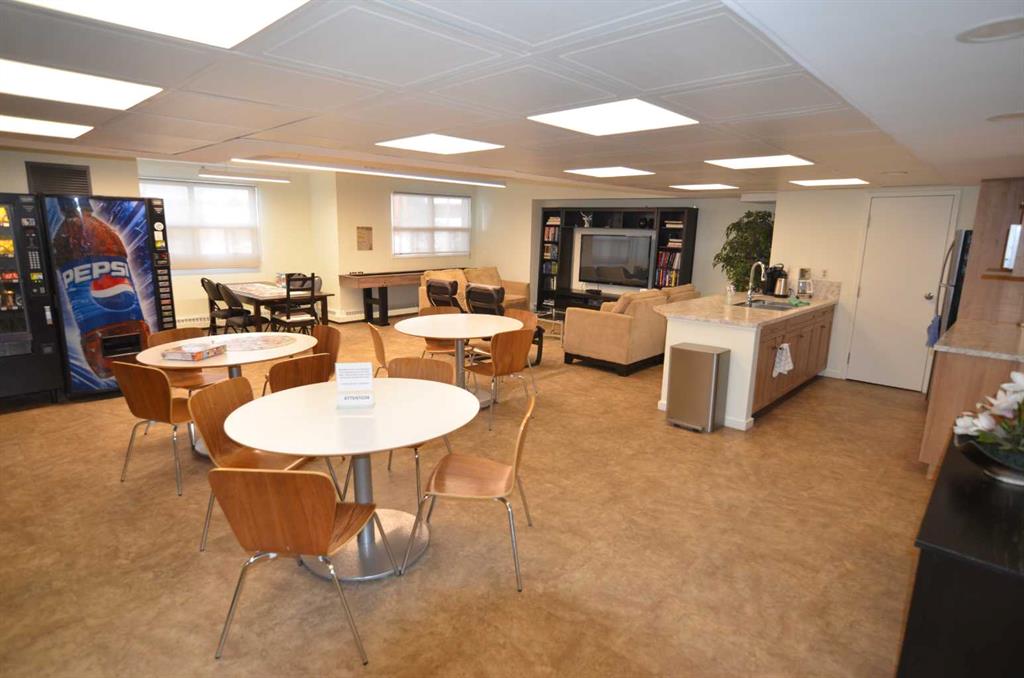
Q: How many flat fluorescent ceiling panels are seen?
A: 9